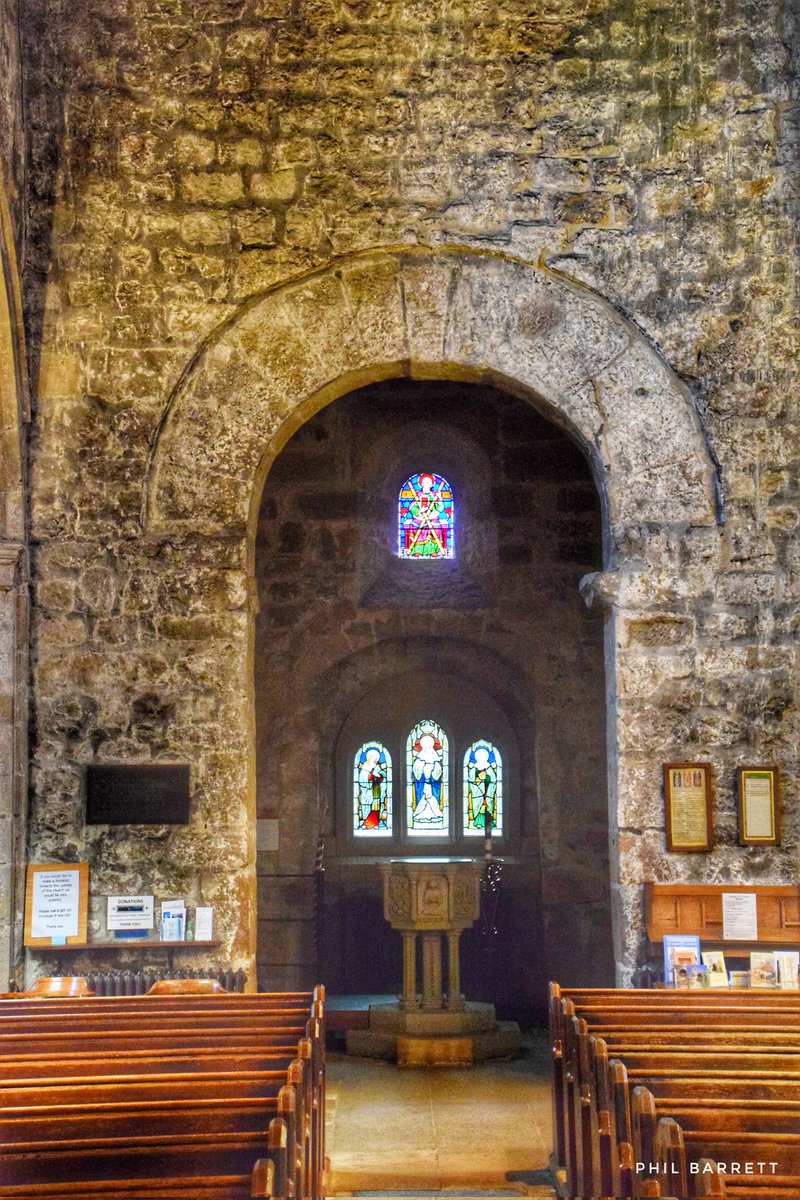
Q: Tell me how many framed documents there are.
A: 2